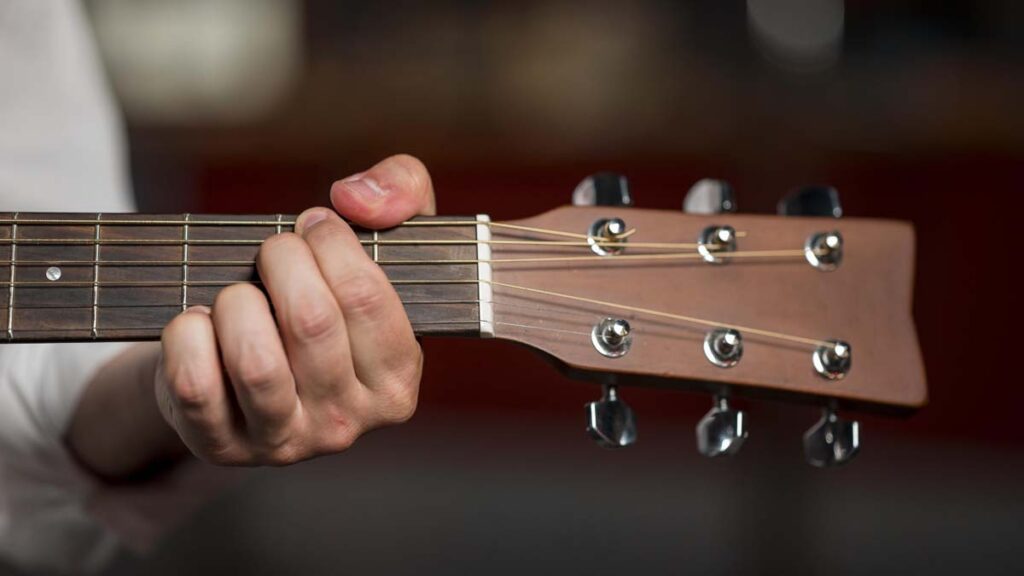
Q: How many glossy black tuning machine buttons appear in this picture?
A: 6